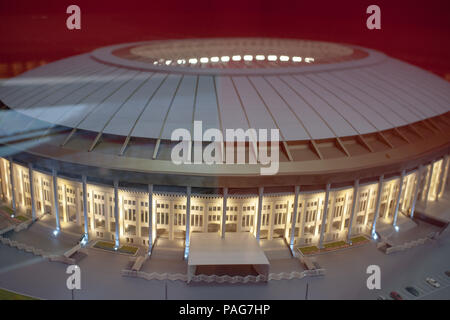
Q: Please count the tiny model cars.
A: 5